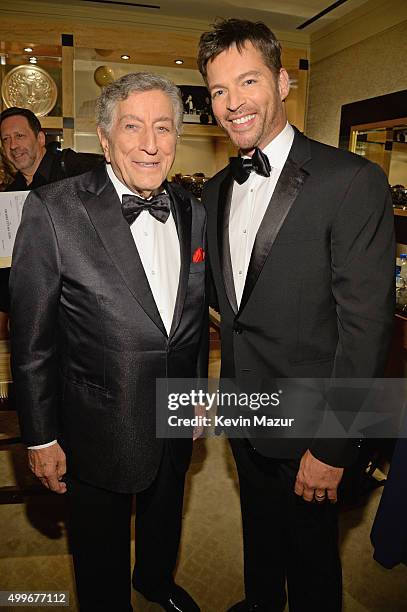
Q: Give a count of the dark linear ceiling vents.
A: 2